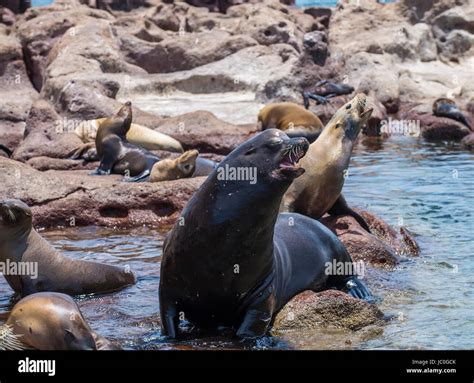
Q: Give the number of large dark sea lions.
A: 1